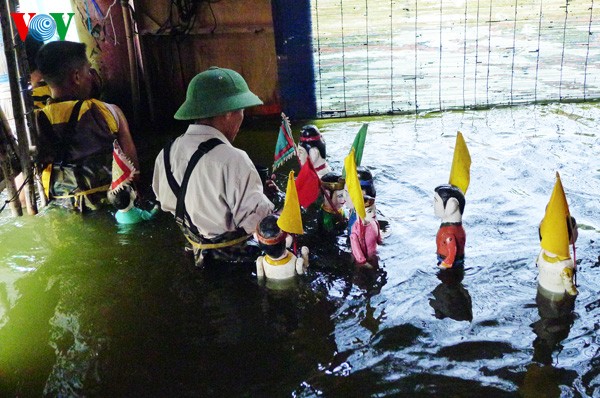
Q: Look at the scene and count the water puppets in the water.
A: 8